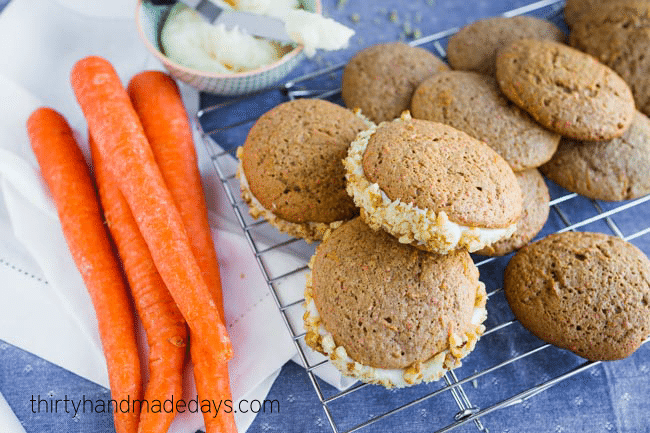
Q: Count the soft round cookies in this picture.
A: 12